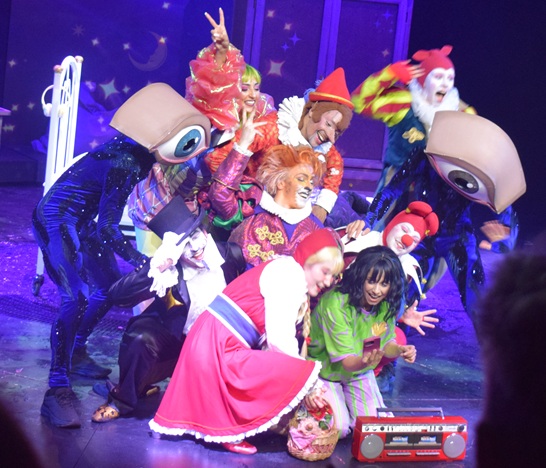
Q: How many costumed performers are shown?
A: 10